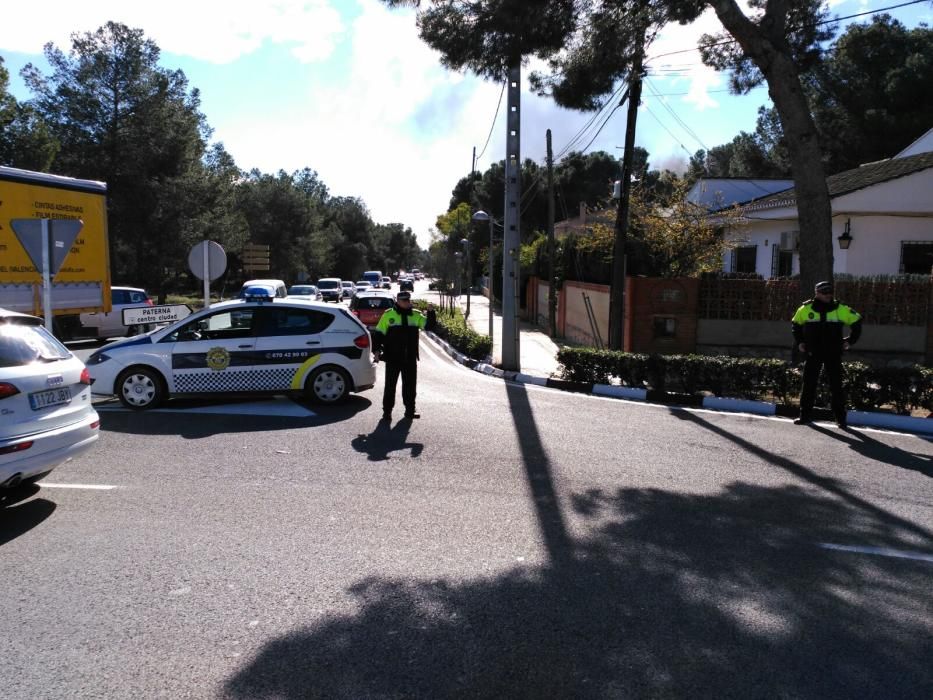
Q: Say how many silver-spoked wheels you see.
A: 2